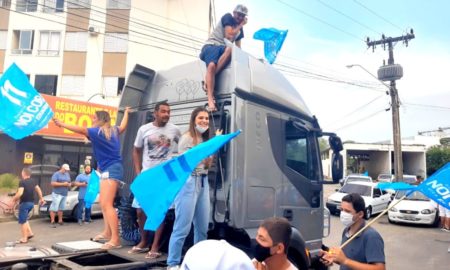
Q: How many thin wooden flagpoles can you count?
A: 1